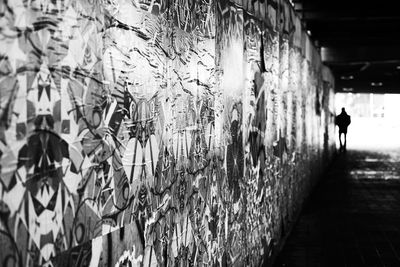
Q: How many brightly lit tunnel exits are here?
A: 1